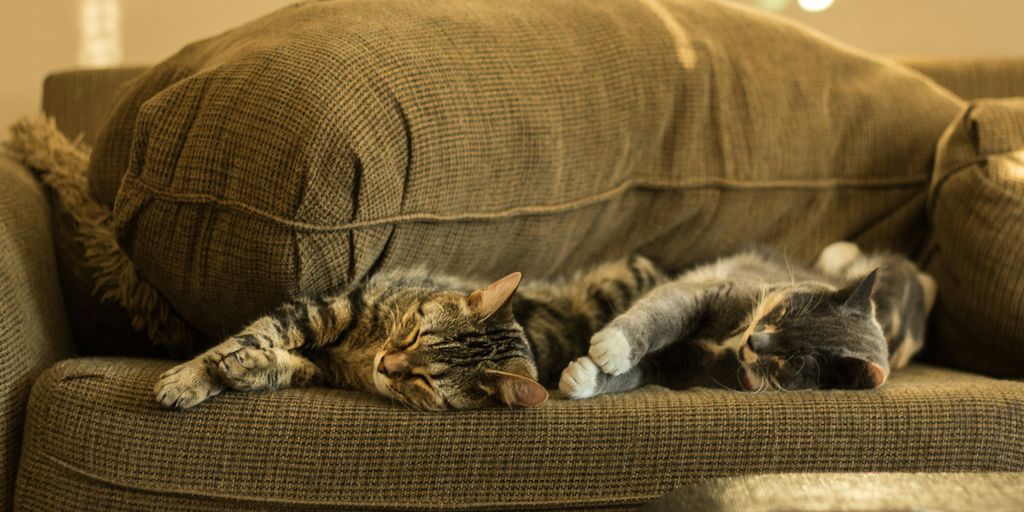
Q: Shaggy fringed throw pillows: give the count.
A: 1